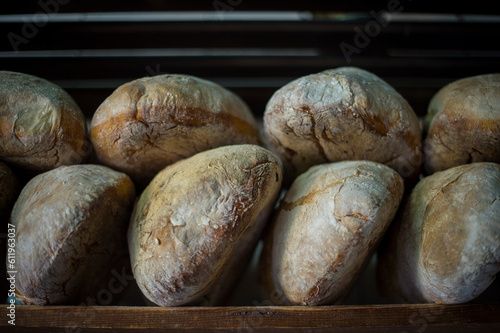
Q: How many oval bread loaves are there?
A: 8